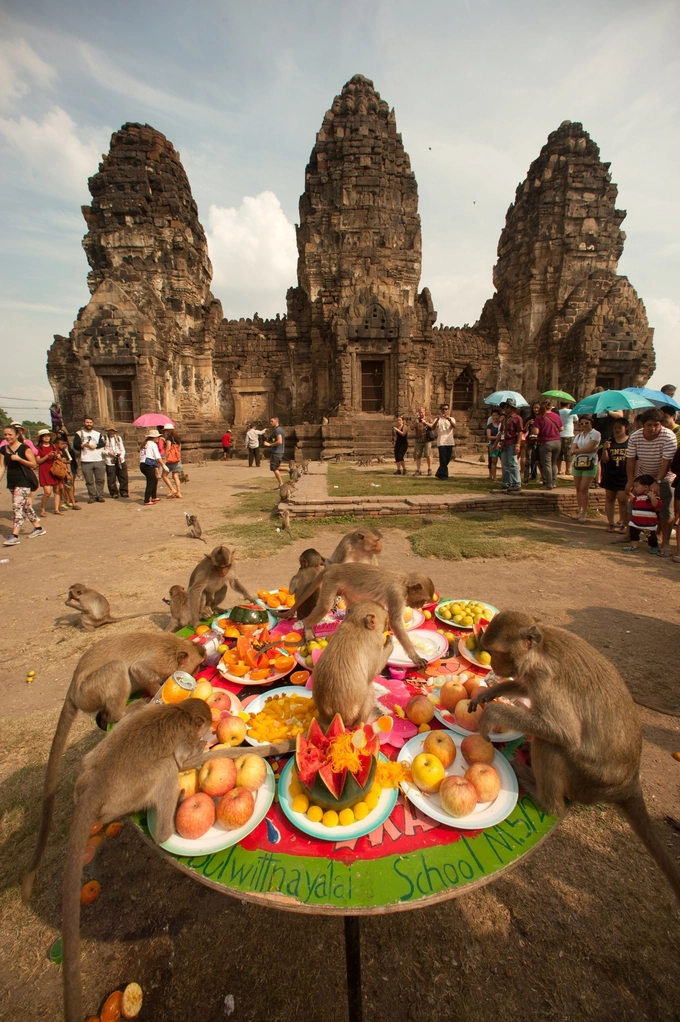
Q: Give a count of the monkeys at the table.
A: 9